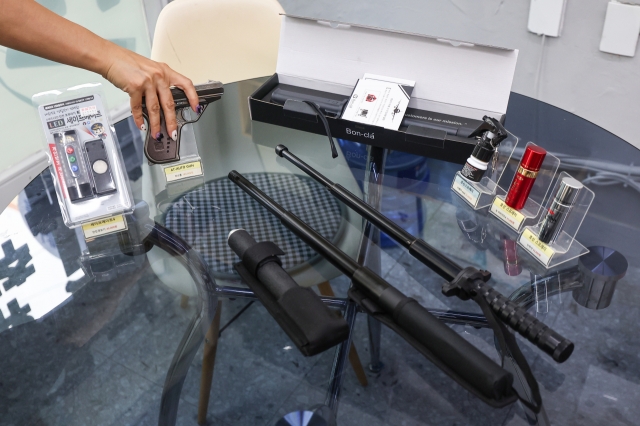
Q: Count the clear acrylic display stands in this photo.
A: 5